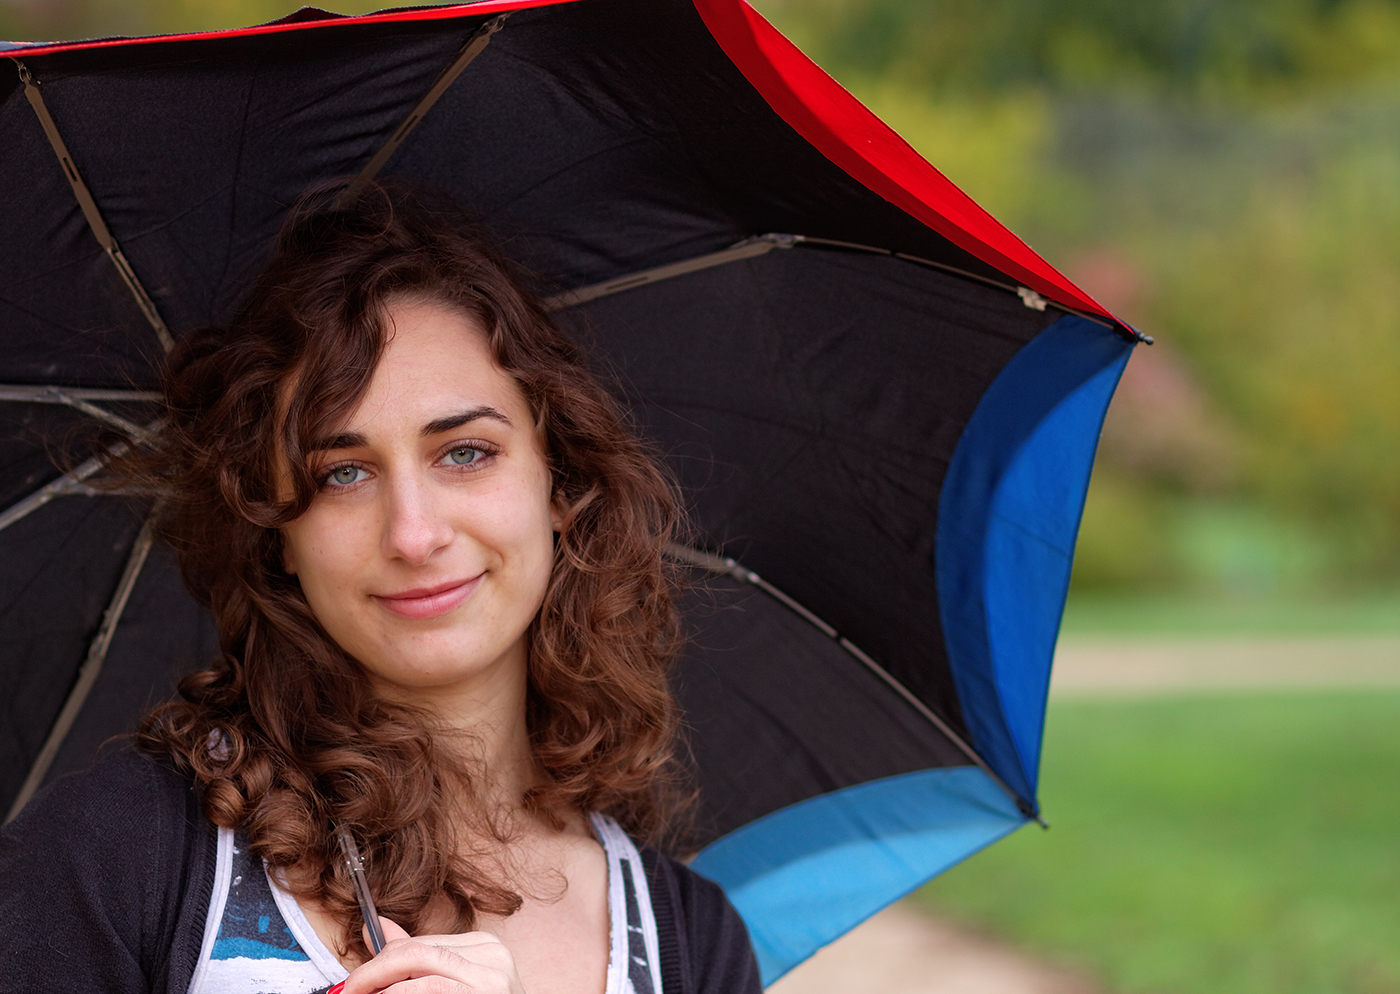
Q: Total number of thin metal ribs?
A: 7